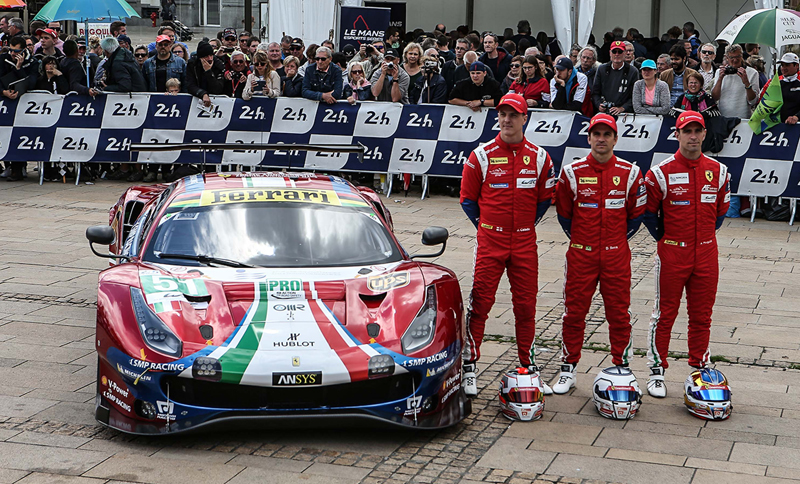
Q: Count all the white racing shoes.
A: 4